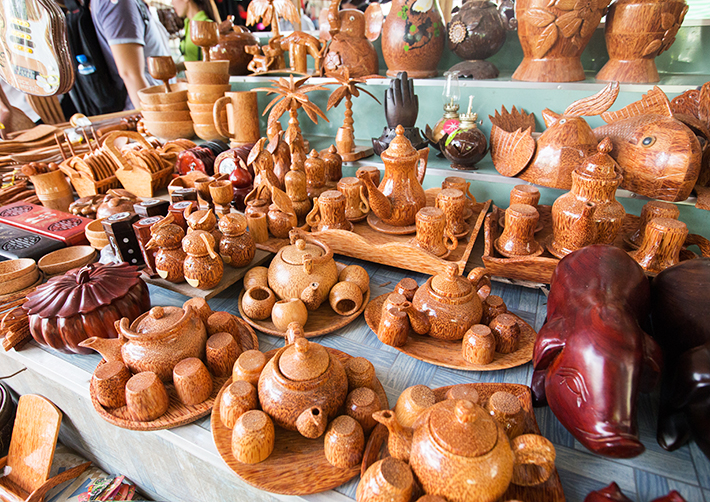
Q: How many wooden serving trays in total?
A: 7